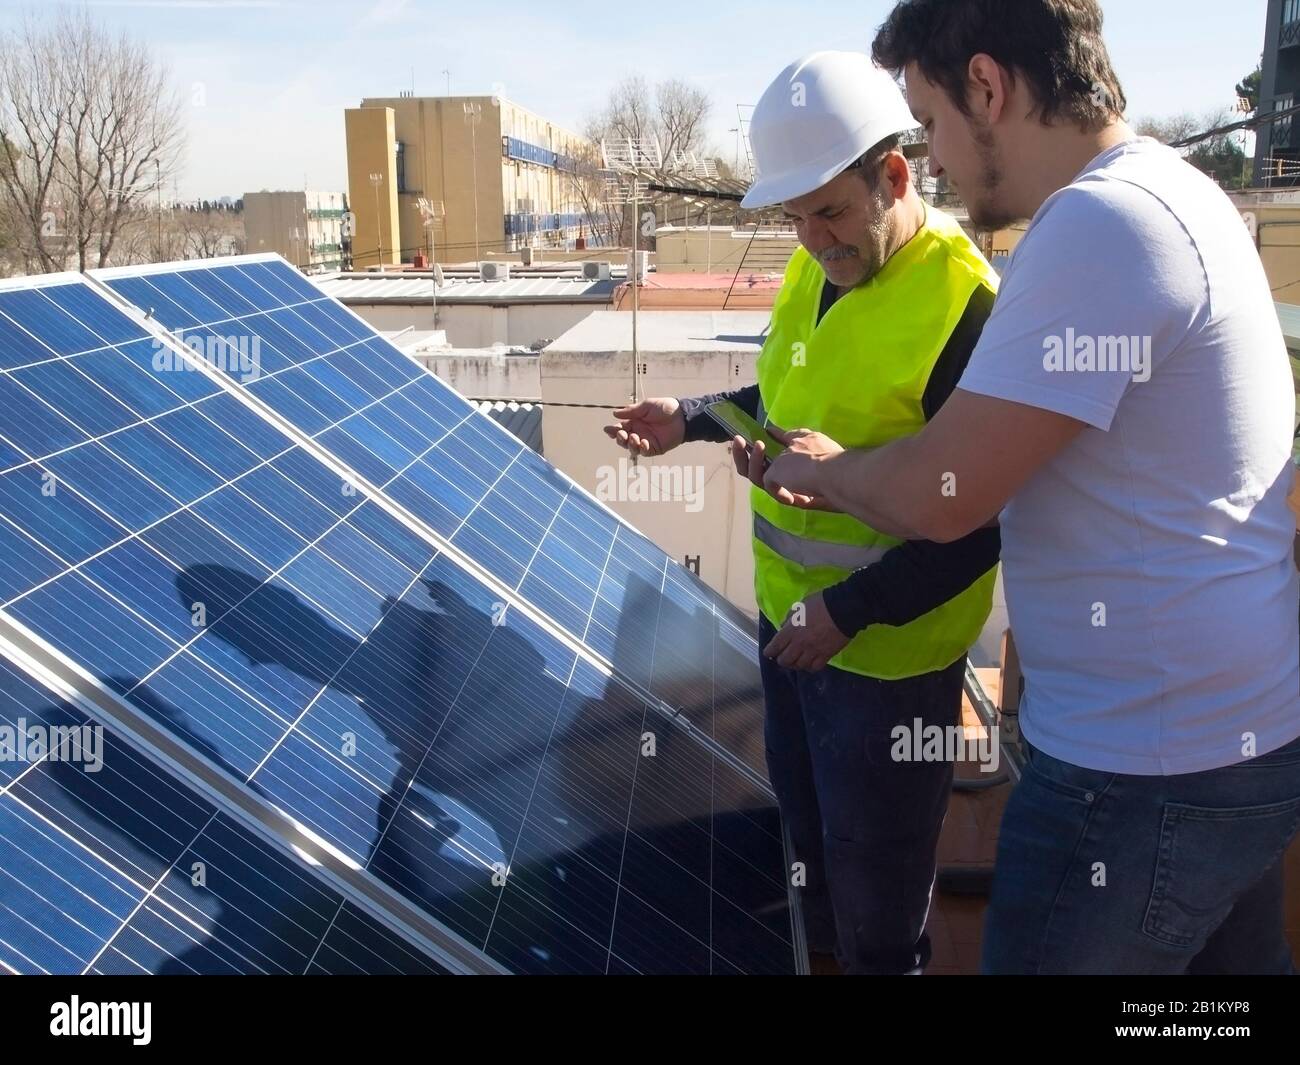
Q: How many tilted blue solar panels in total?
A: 3